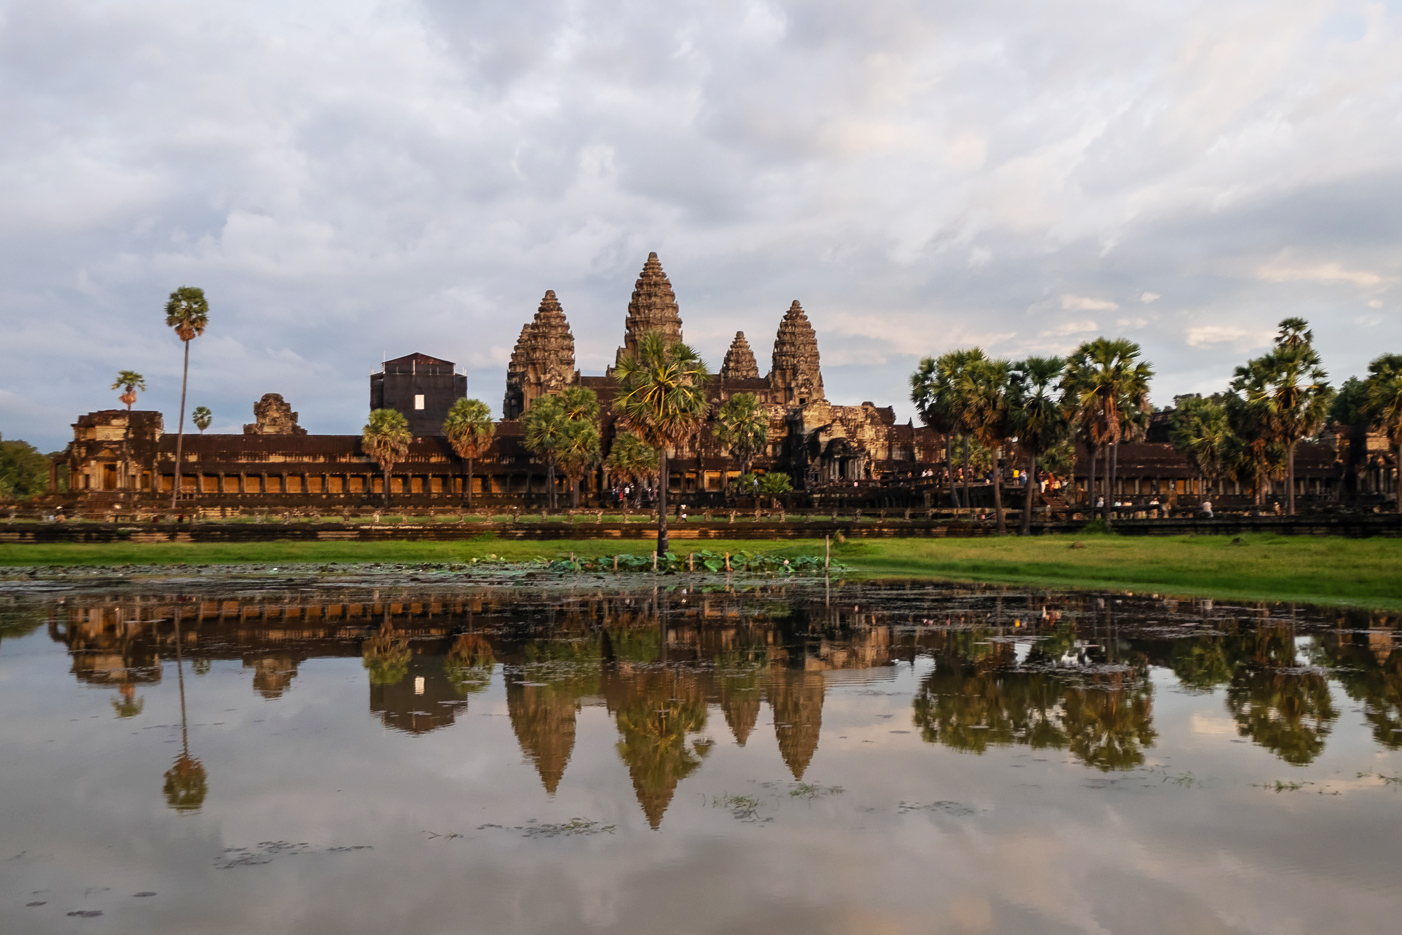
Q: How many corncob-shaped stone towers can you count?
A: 5